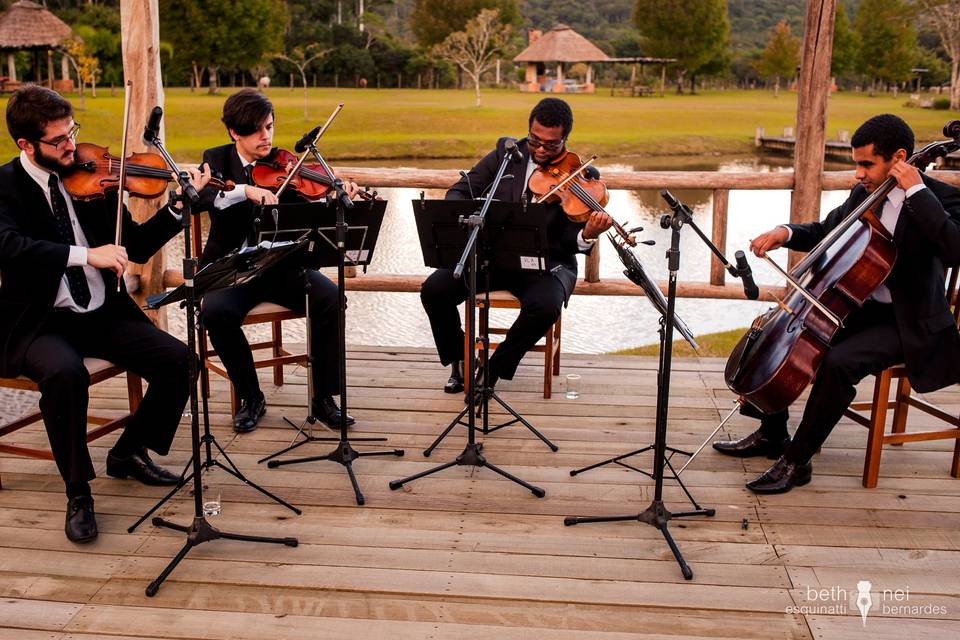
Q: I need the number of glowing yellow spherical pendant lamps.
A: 0